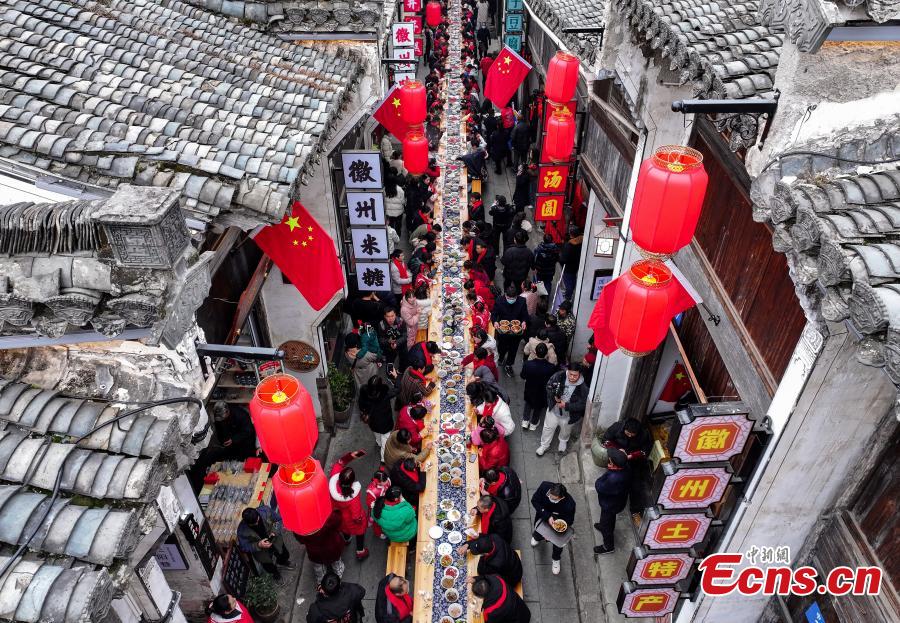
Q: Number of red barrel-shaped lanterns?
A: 9